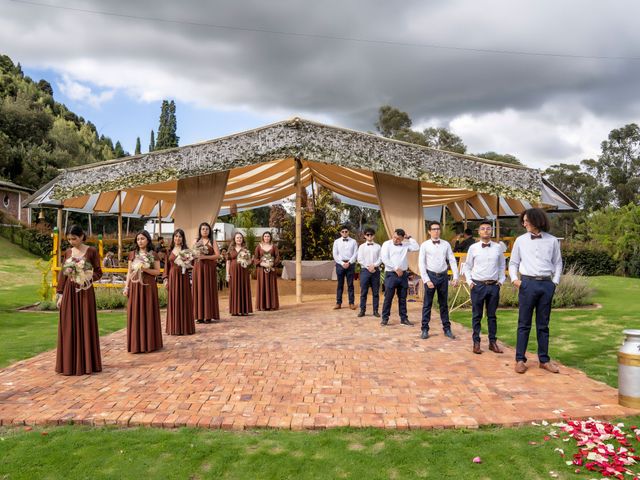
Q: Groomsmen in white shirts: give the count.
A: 6